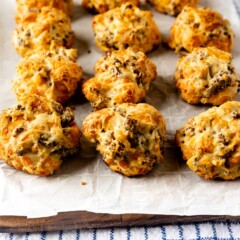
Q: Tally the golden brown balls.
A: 12